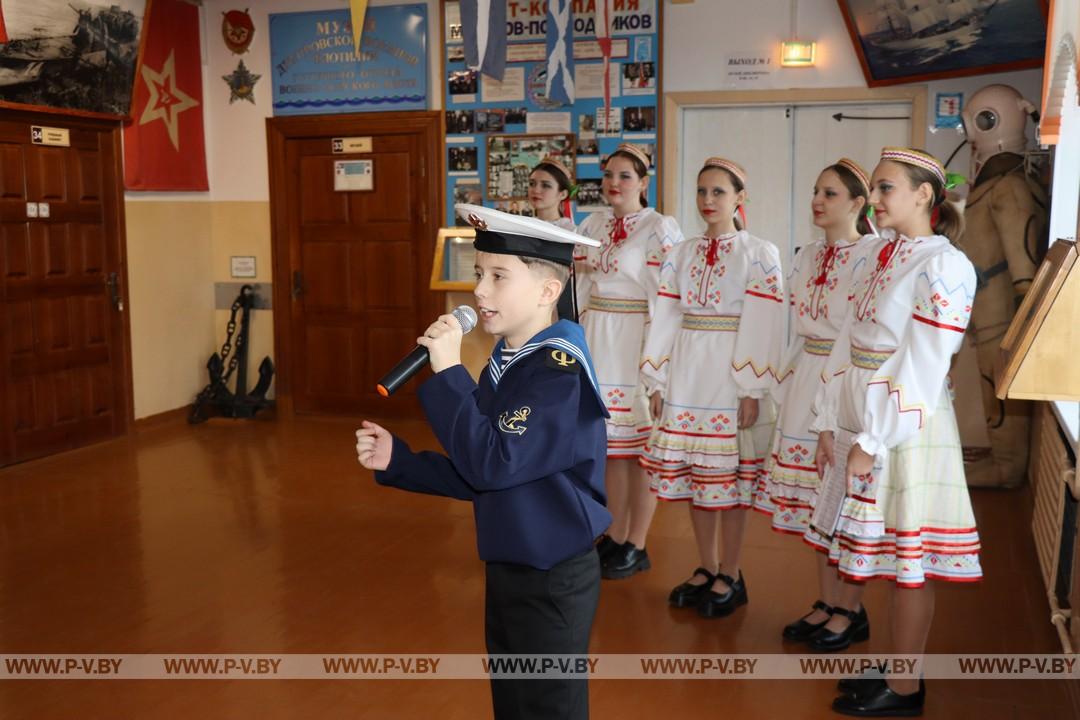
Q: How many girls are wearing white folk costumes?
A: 5